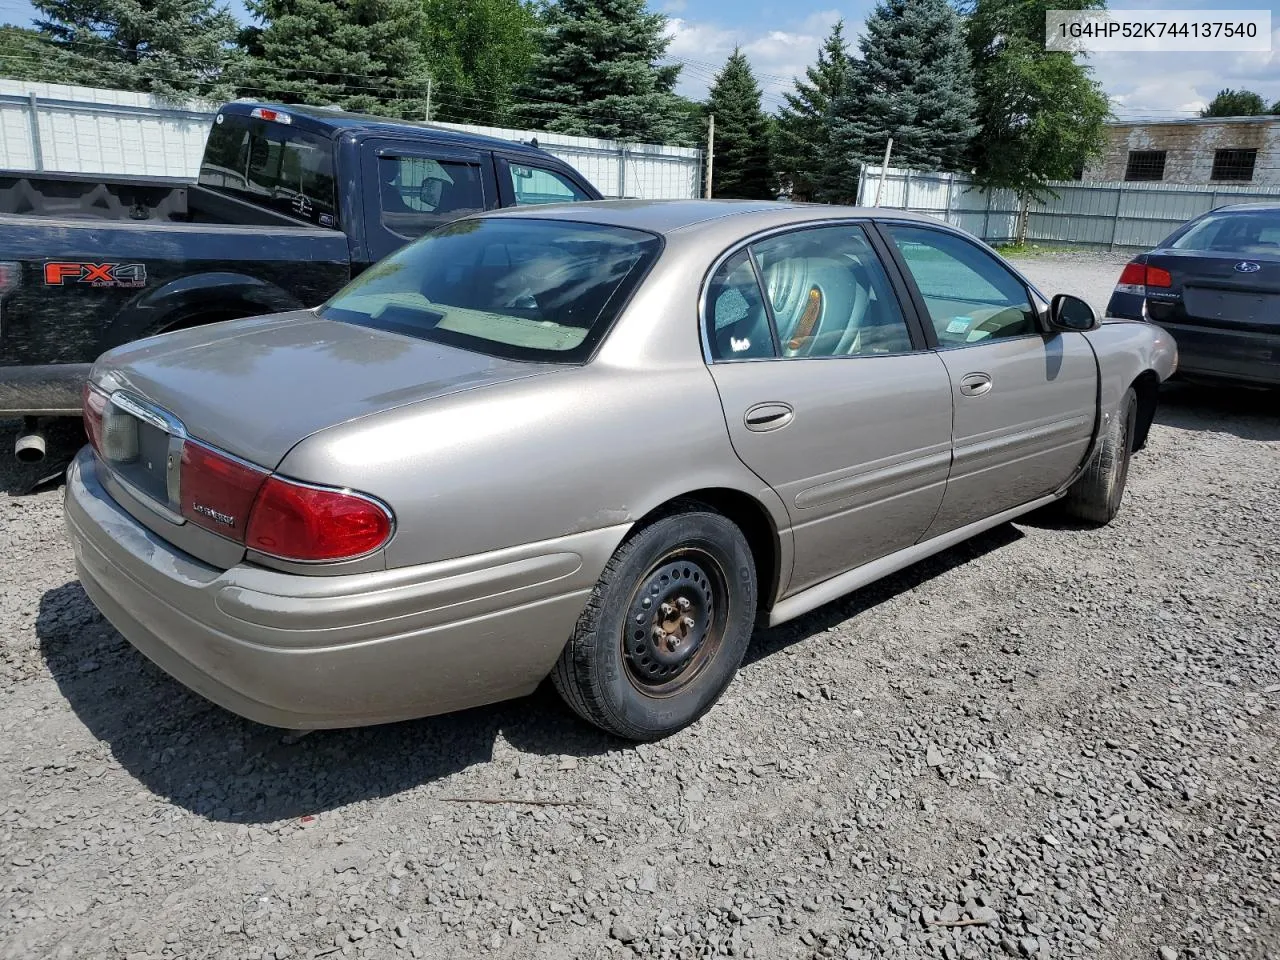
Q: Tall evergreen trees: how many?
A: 6